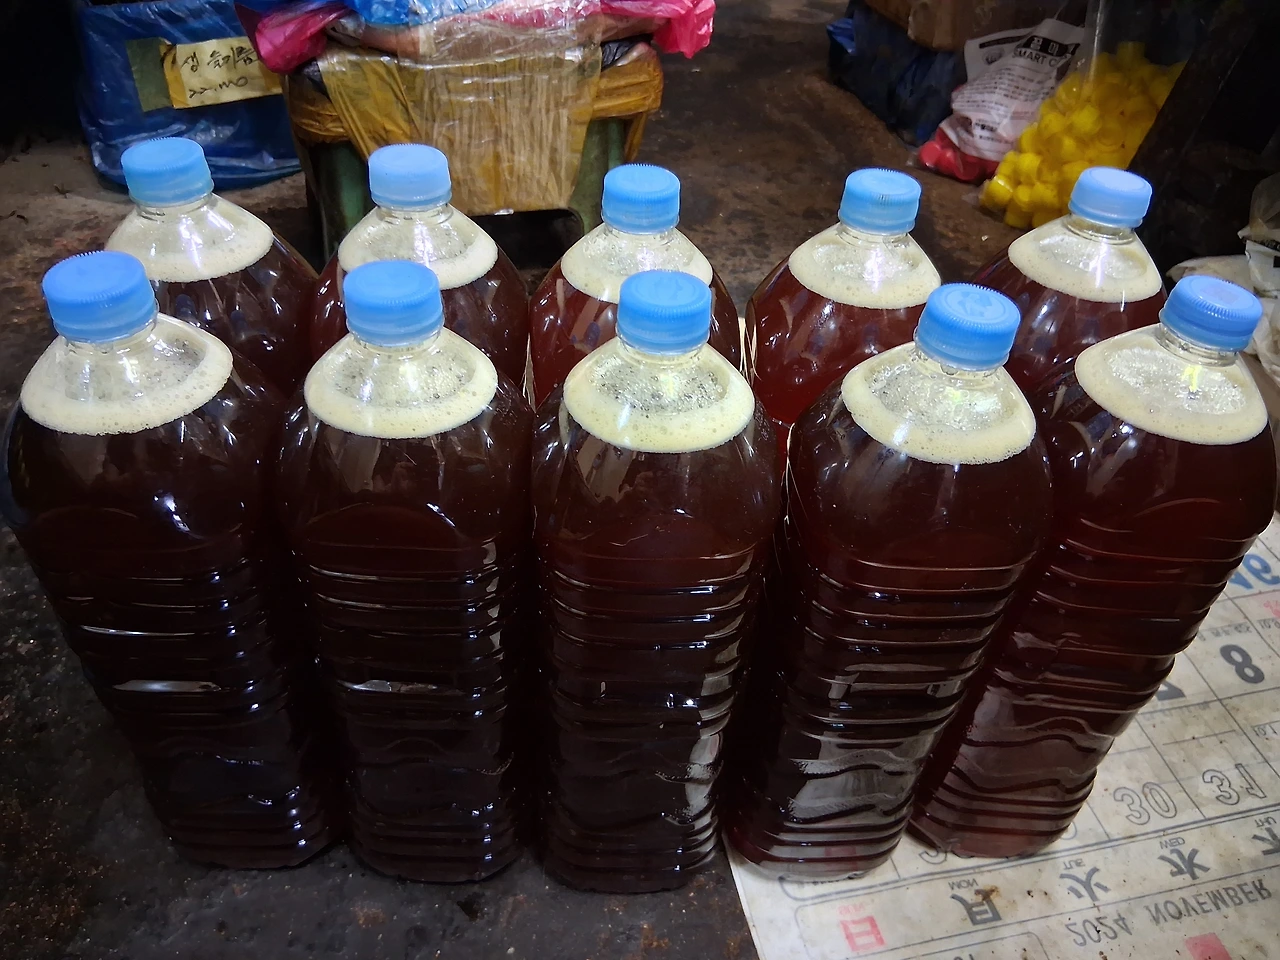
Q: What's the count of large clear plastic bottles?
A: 10